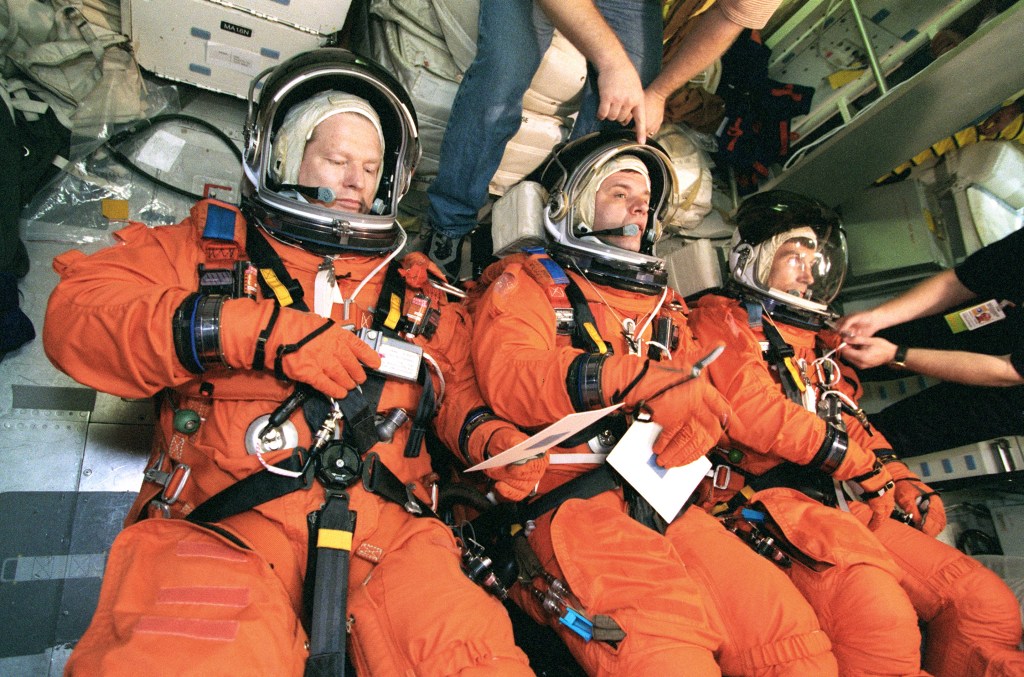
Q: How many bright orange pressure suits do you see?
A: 3